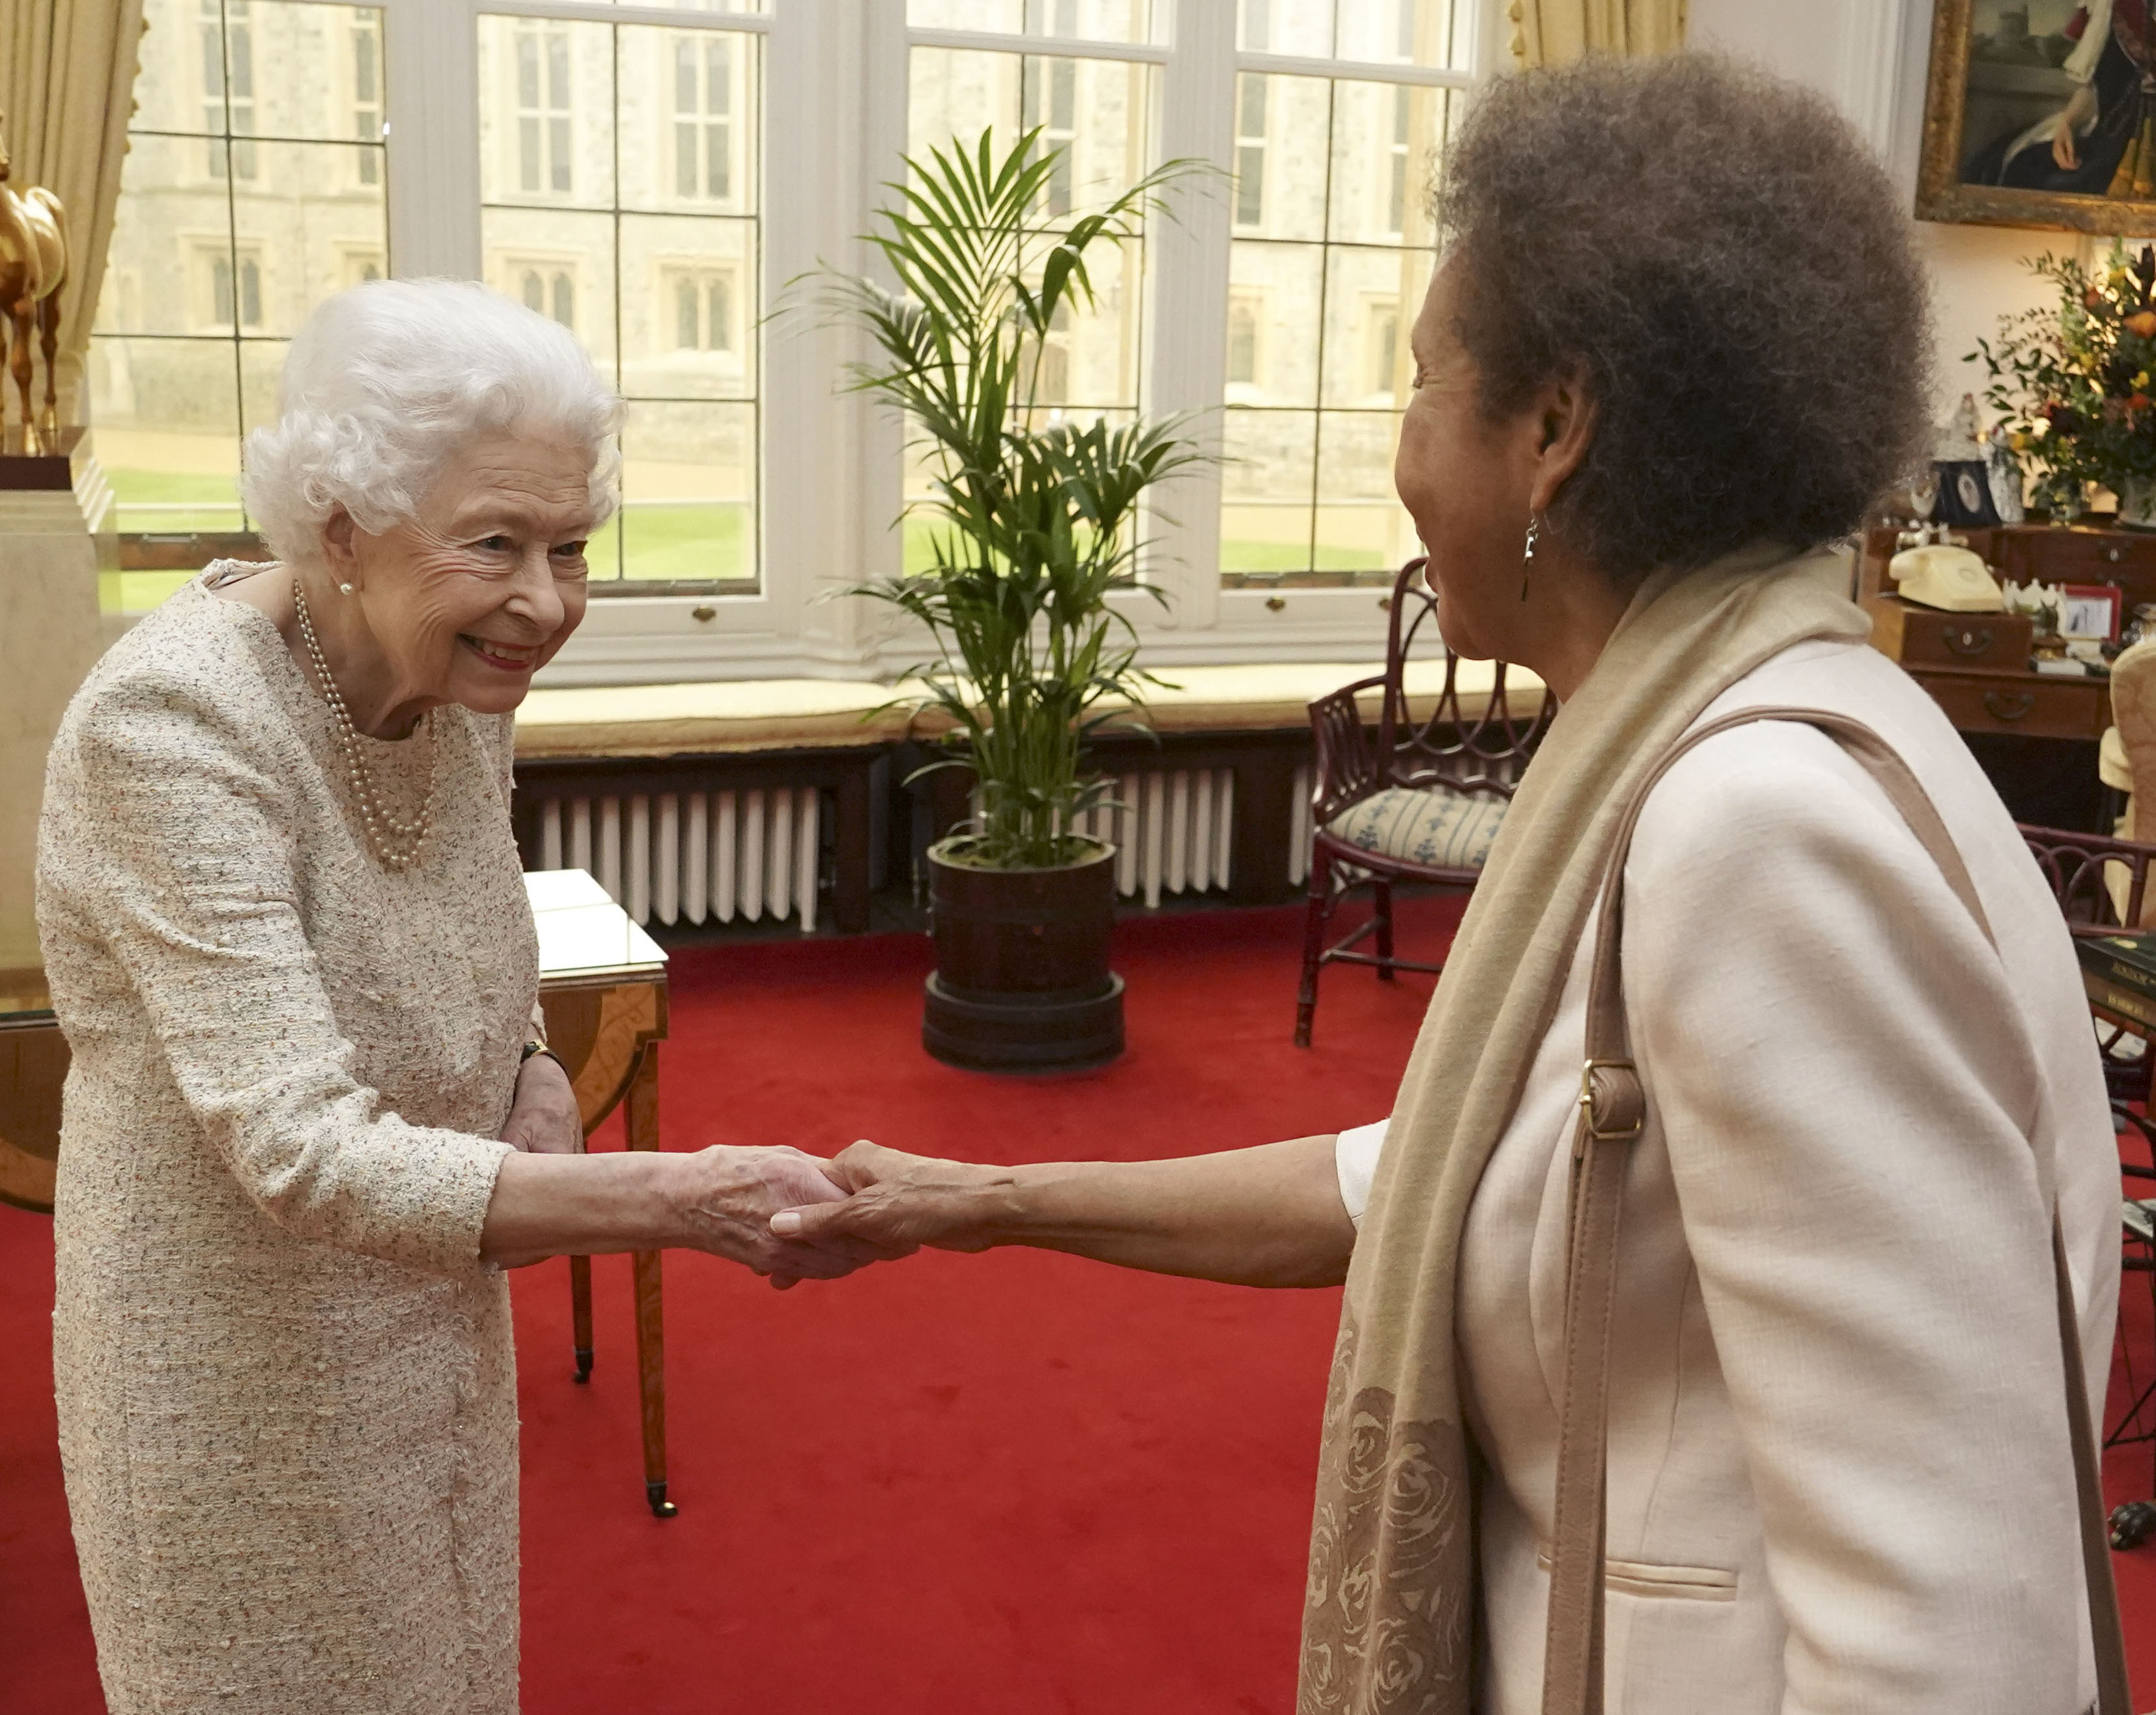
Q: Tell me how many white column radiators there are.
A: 3